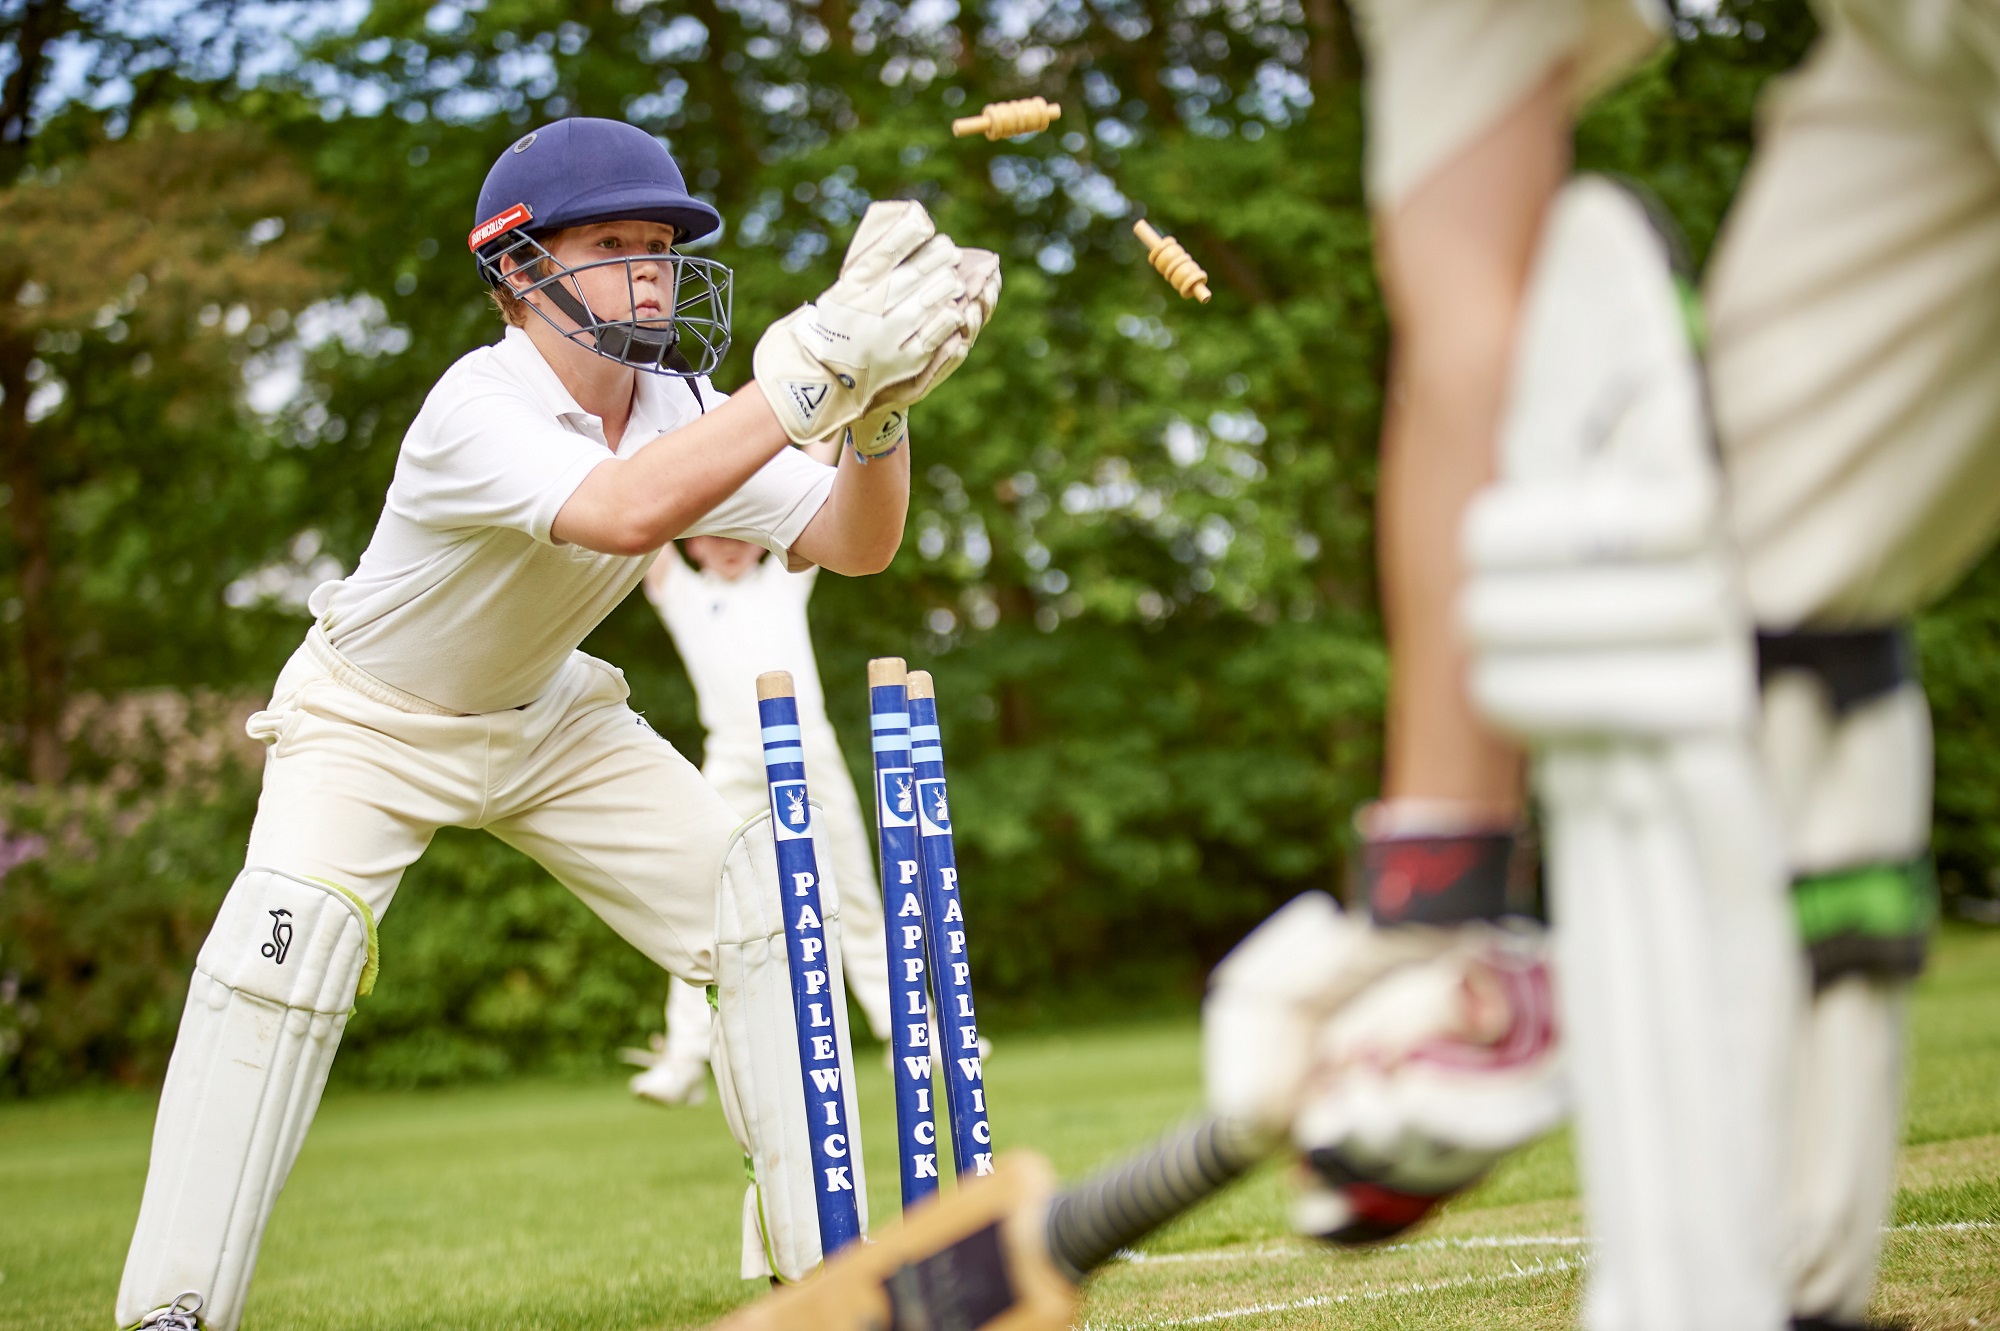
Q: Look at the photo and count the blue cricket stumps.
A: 3